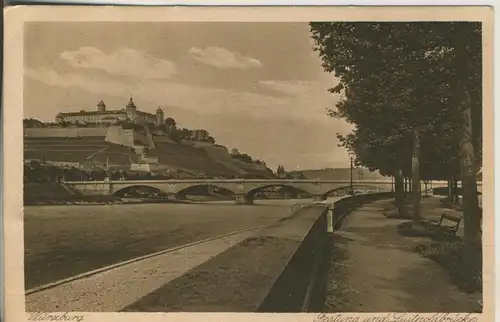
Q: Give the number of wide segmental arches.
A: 4